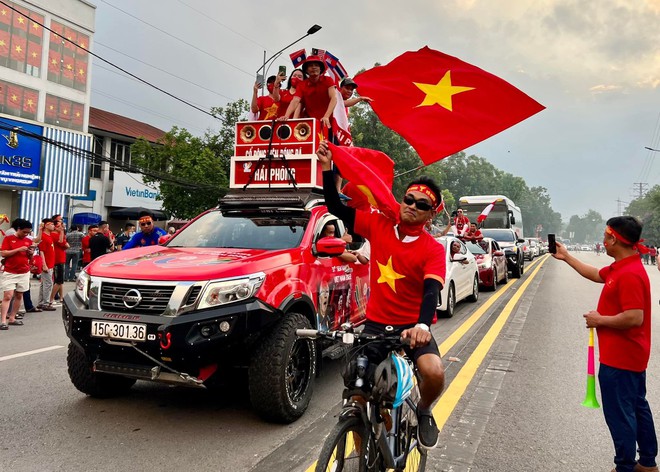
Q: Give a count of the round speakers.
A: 4